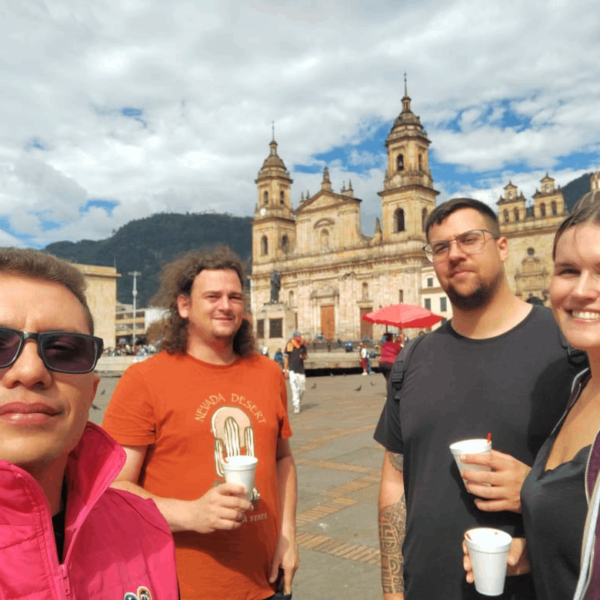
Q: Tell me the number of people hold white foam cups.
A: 3